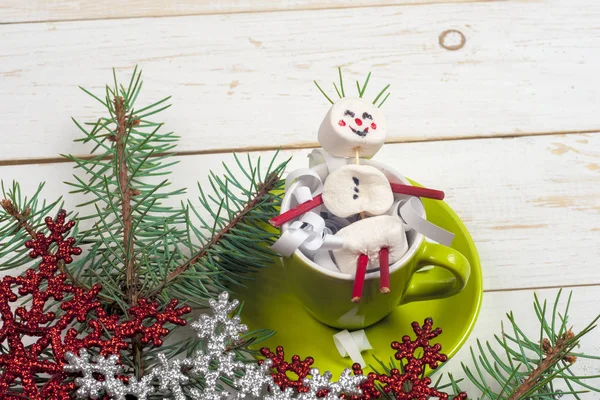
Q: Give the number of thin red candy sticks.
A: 4